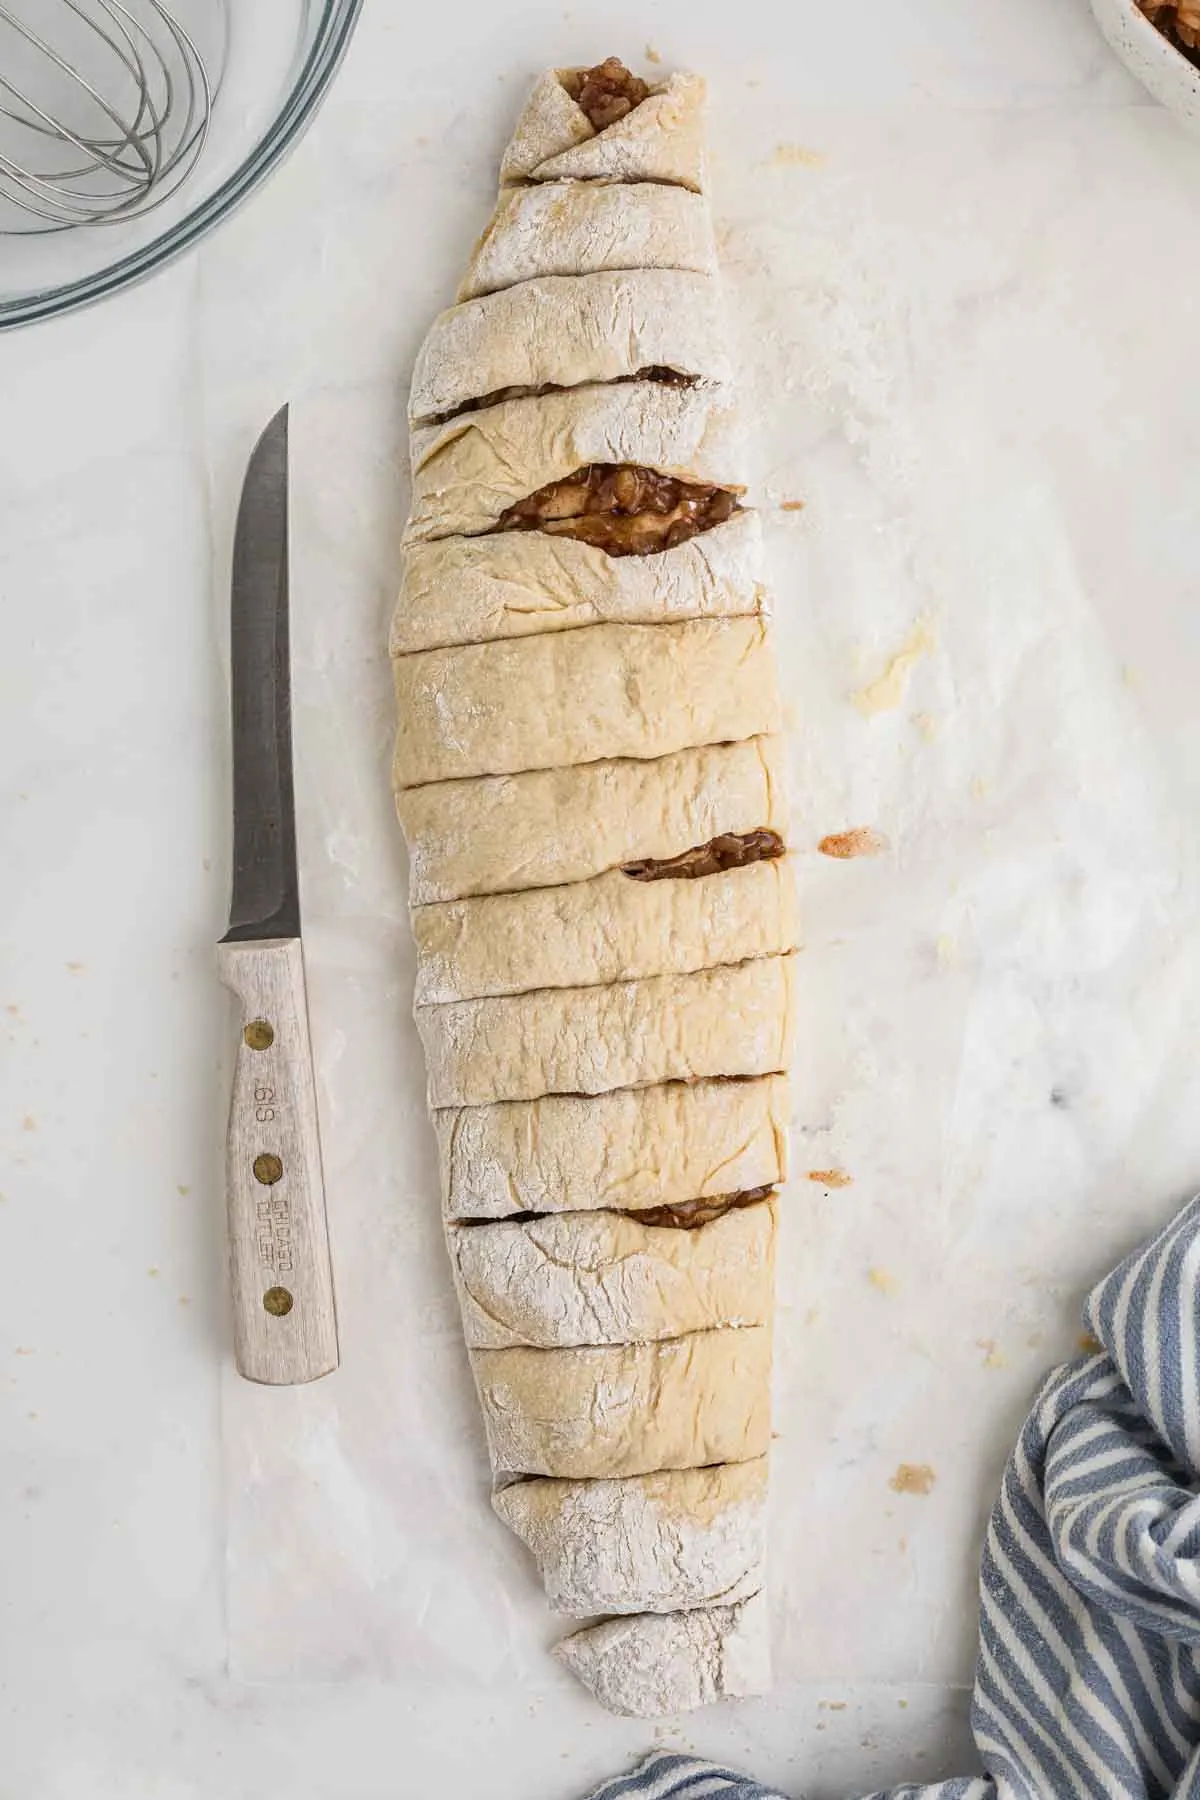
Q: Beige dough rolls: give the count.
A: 14